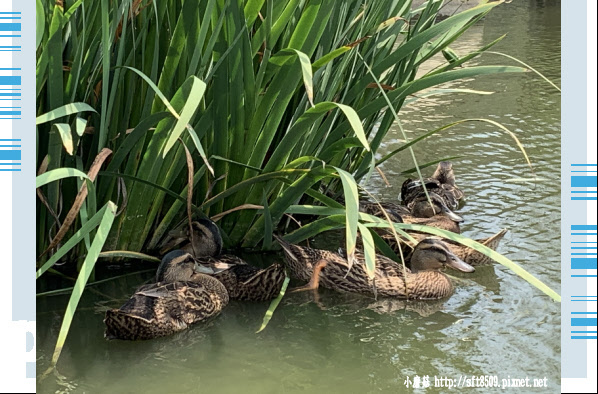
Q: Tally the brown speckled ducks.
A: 6